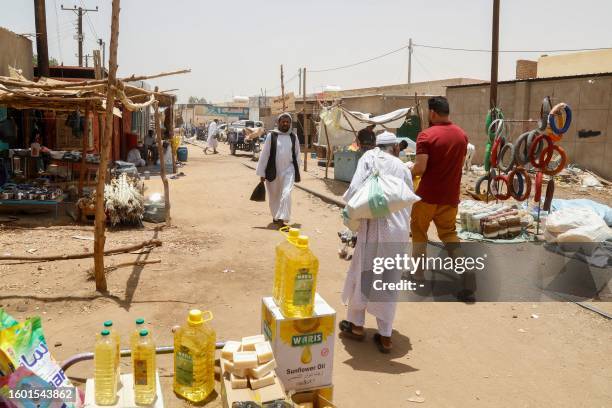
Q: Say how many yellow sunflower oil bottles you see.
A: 7